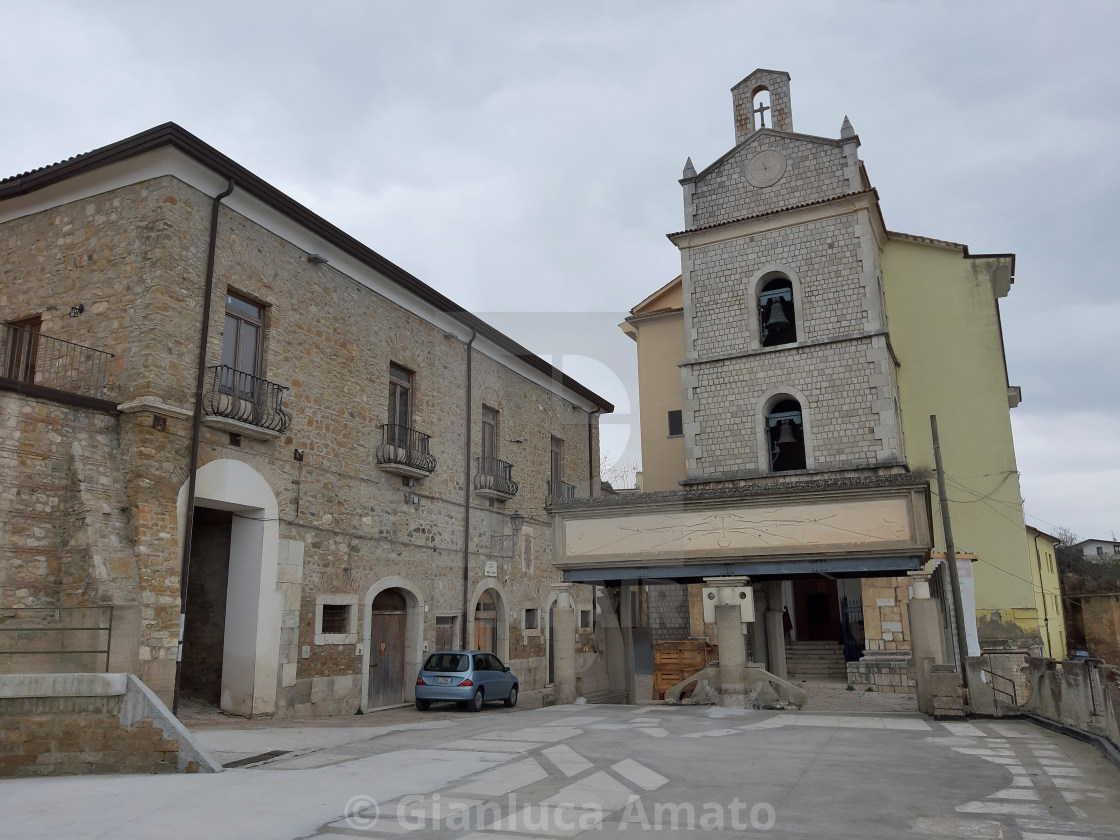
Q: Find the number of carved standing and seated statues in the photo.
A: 0